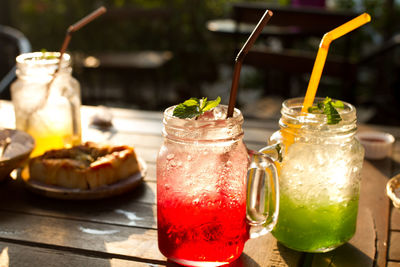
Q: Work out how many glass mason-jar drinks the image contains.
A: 3